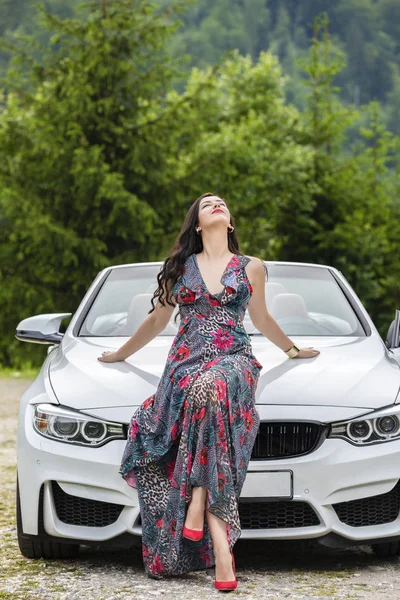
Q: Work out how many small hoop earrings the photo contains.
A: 2